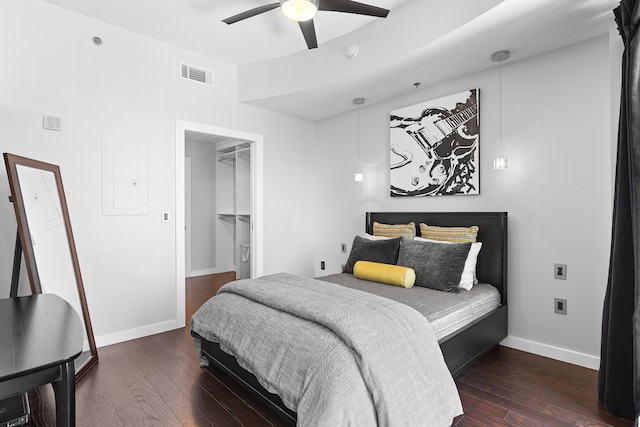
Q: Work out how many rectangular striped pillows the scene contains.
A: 2